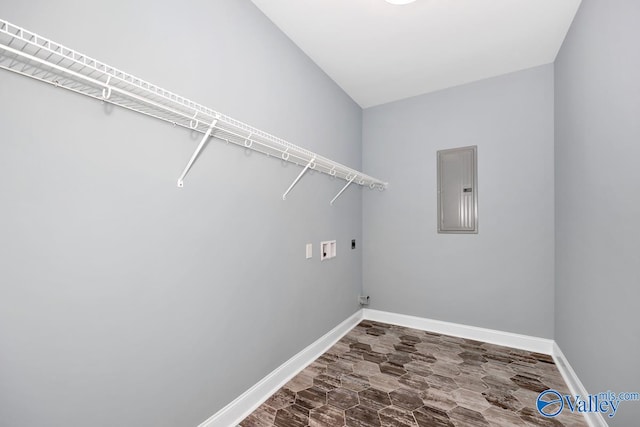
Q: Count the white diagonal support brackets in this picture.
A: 3